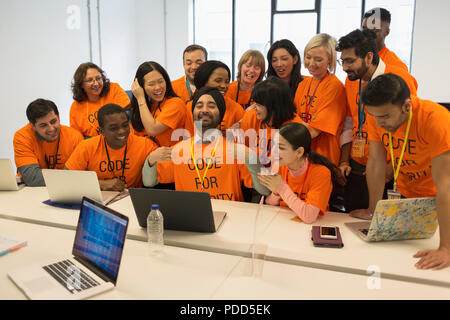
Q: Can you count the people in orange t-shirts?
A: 15